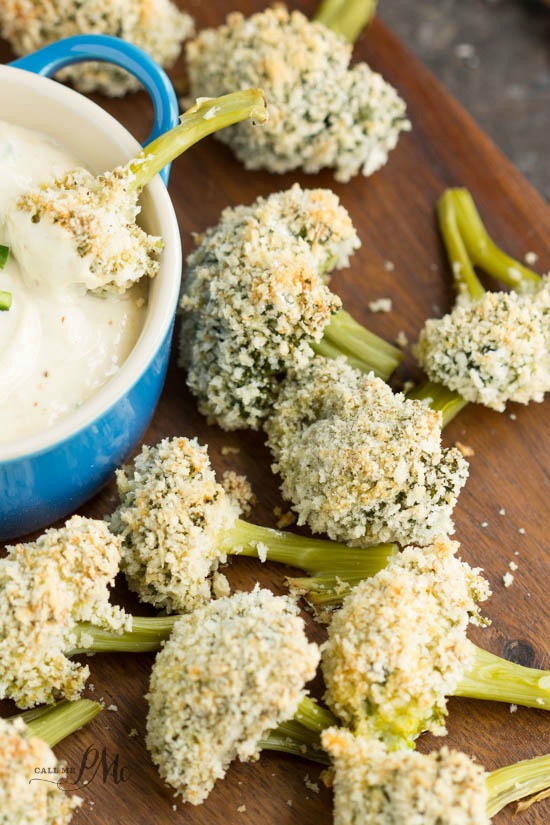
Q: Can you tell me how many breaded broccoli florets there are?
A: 12